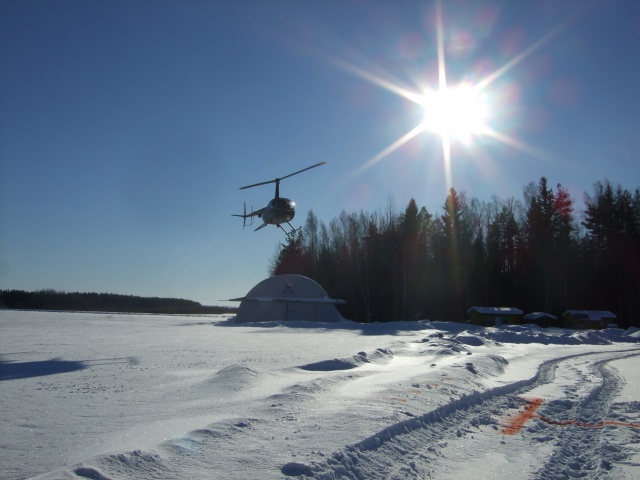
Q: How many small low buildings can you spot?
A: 3